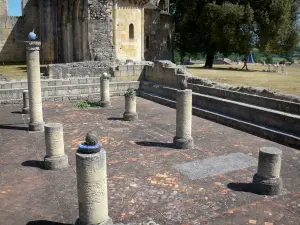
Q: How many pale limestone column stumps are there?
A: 8